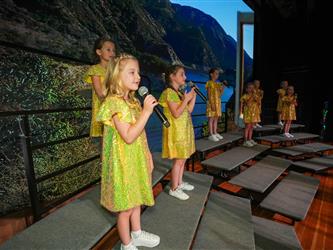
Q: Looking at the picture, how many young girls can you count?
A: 8